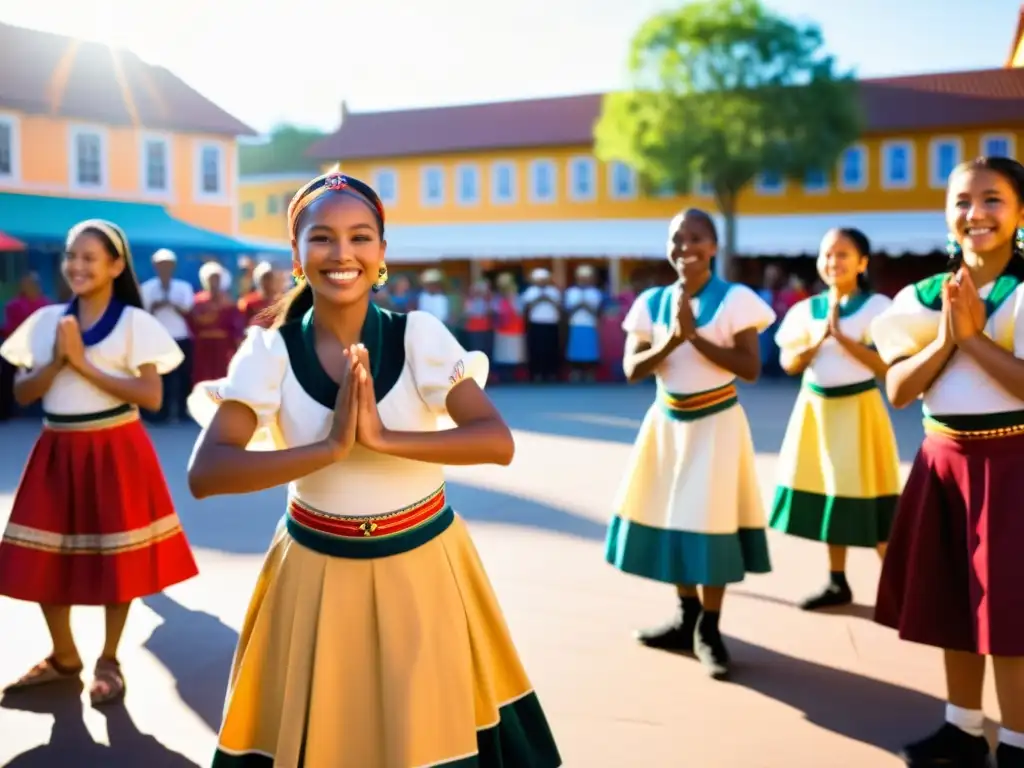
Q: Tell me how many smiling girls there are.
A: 5